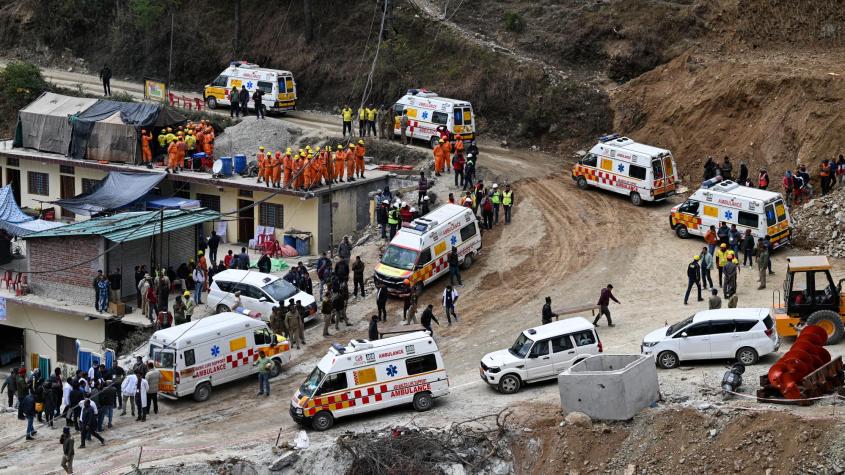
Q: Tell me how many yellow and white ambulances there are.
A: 7